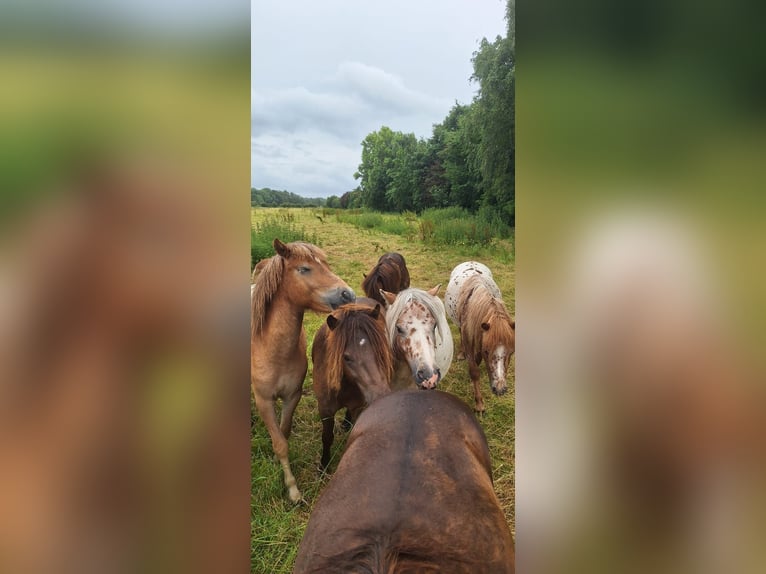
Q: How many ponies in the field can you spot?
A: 6